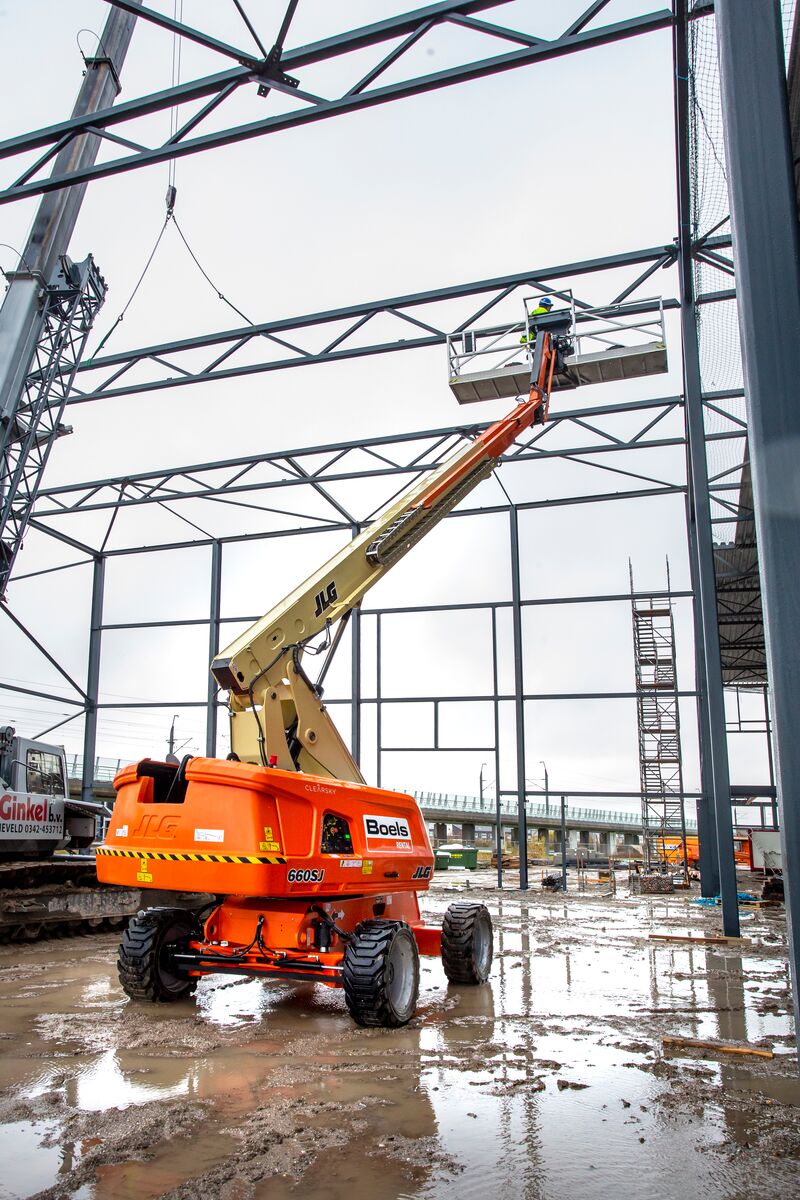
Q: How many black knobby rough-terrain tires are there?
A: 3